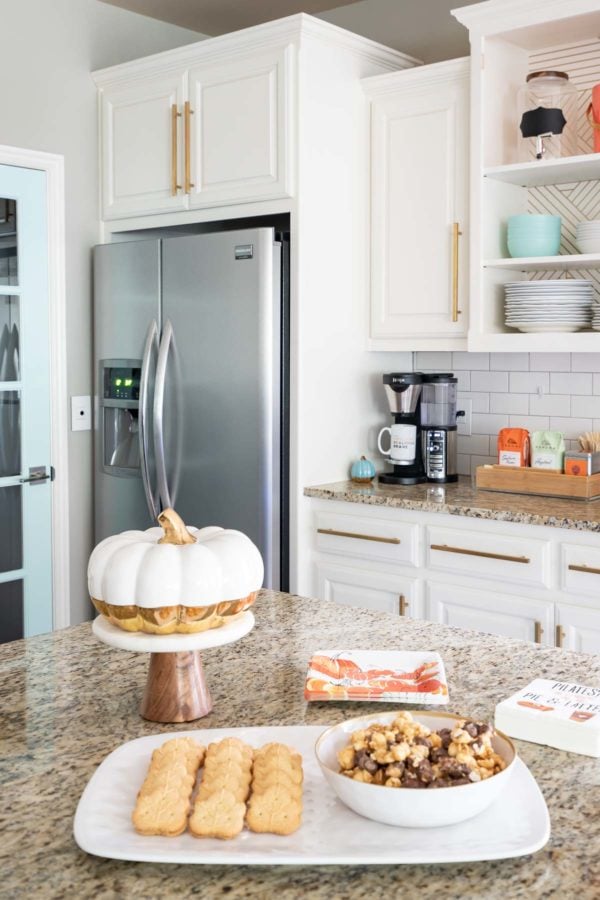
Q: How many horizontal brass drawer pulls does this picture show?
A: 3